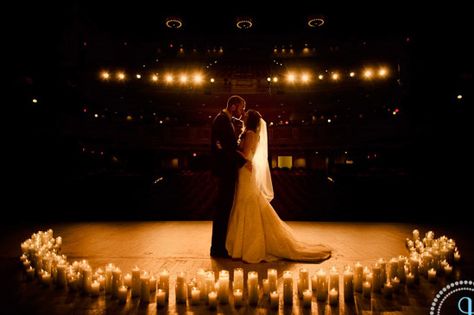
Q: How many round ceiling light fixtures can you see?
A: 3